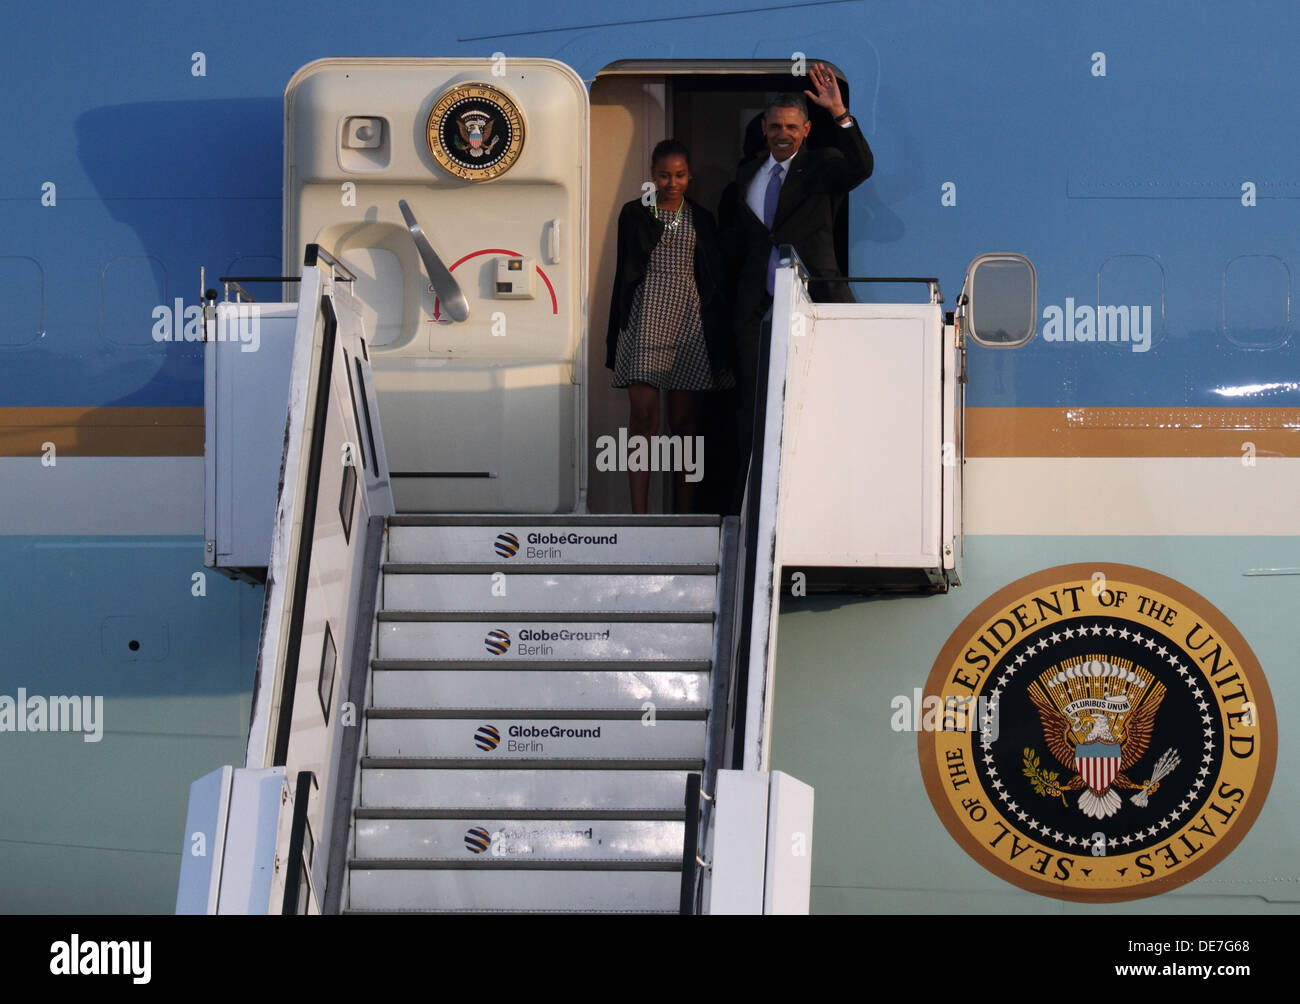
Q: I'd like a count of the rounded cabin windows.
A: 1